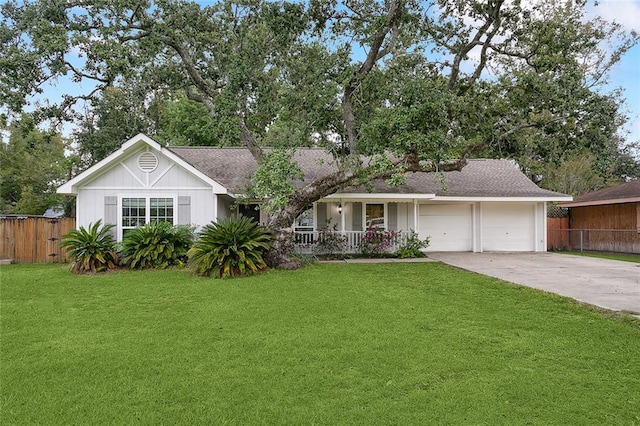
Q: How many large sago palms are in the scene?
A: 3